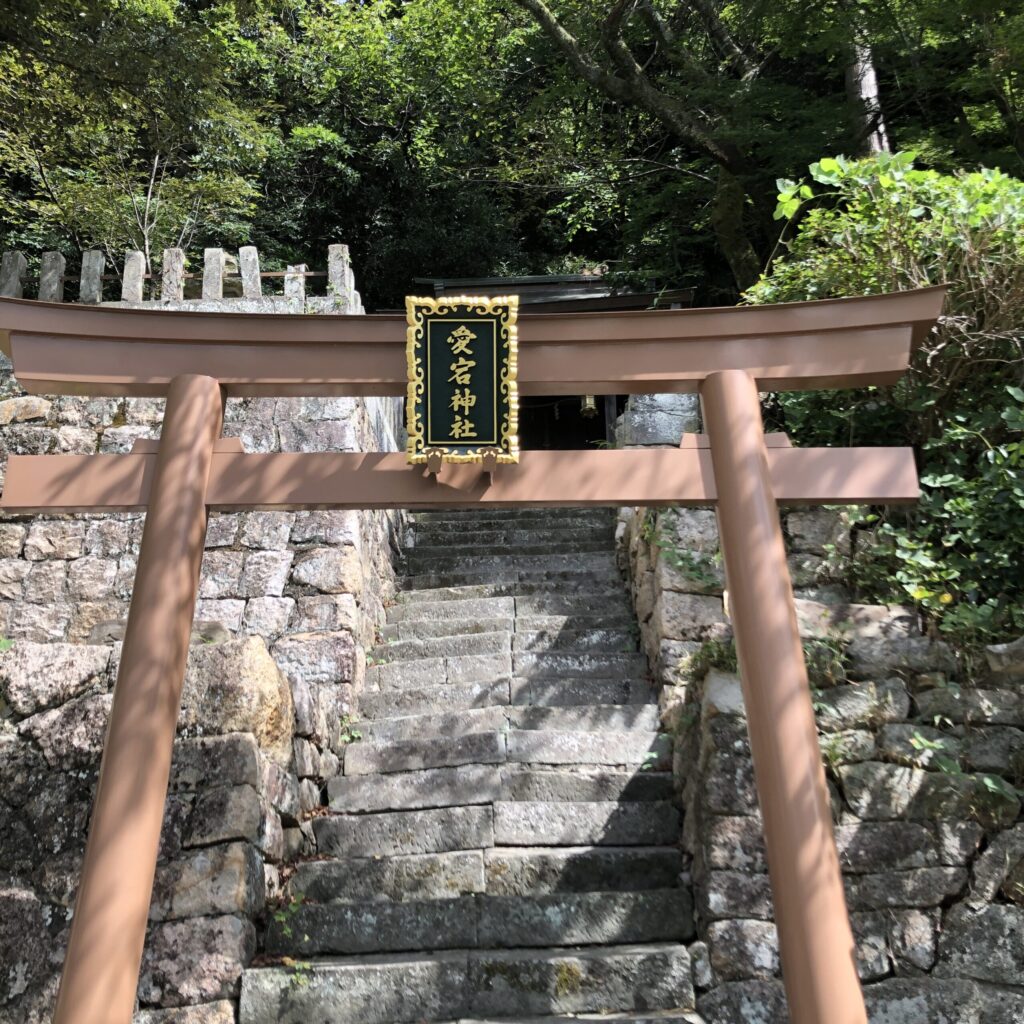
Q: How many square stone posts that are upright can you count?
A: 9